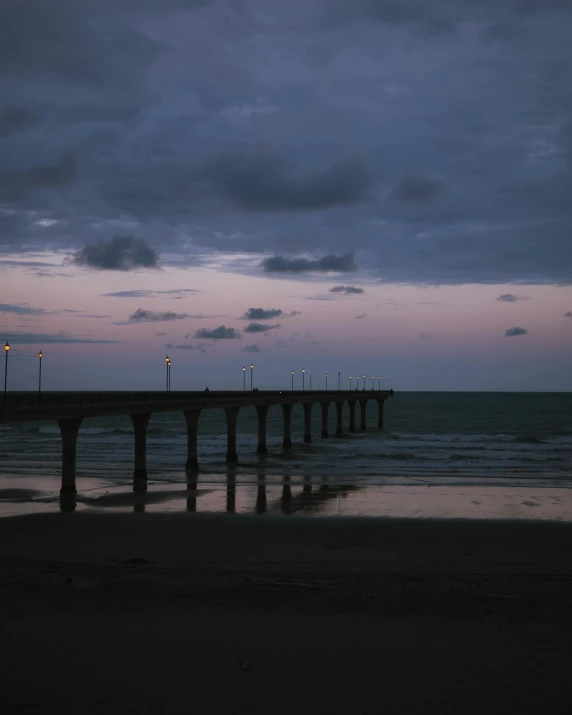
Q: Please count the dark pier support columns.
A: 12